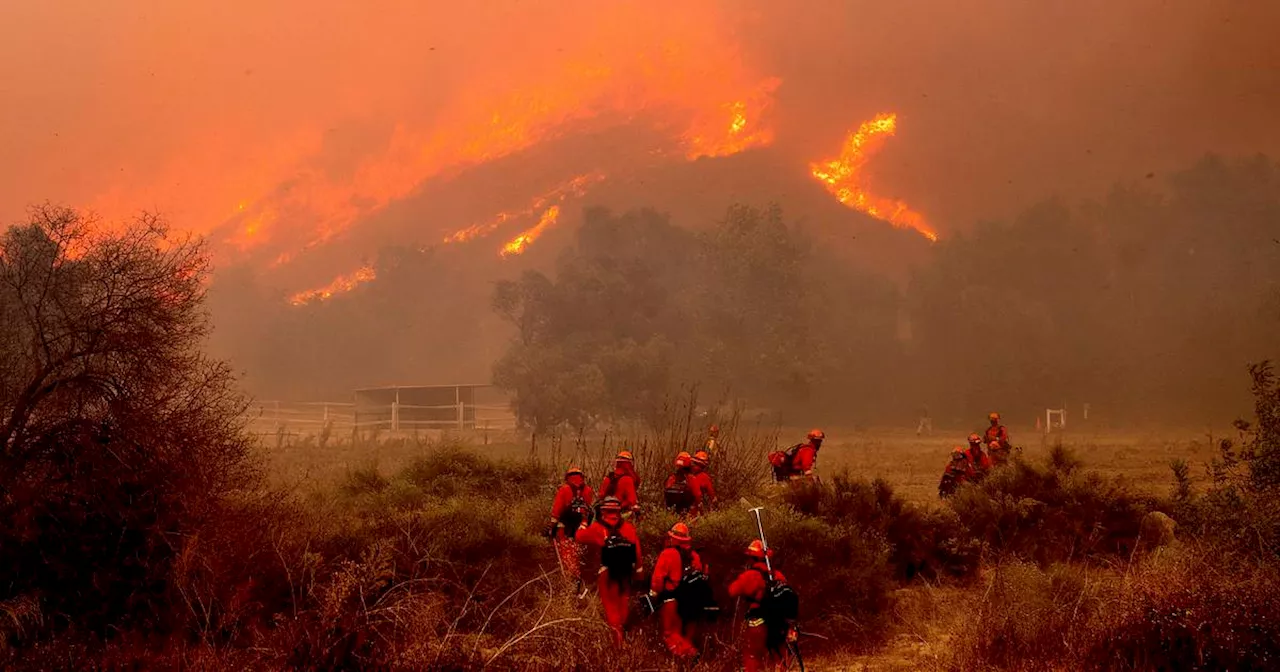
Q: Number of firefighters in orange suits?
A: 12